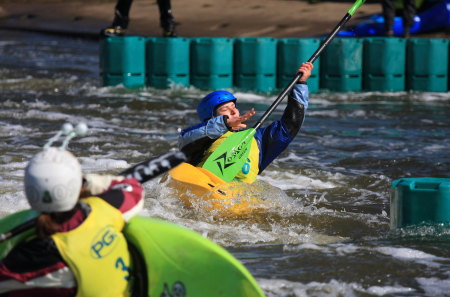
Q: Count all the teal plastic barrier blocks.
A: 9